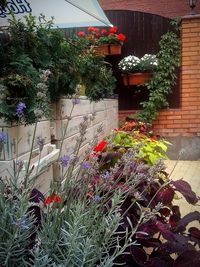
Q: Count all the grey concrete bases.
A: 1